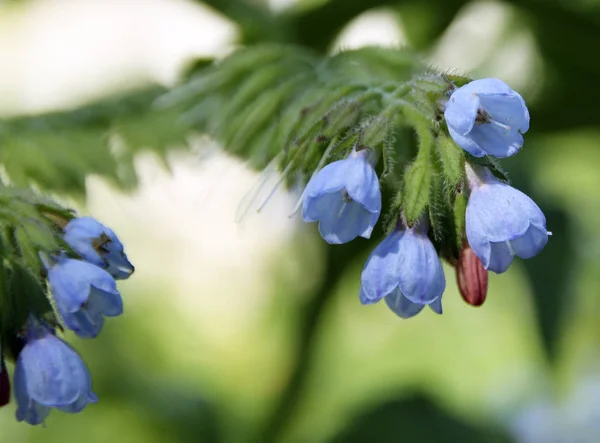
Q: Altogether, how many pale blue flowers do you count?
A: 7